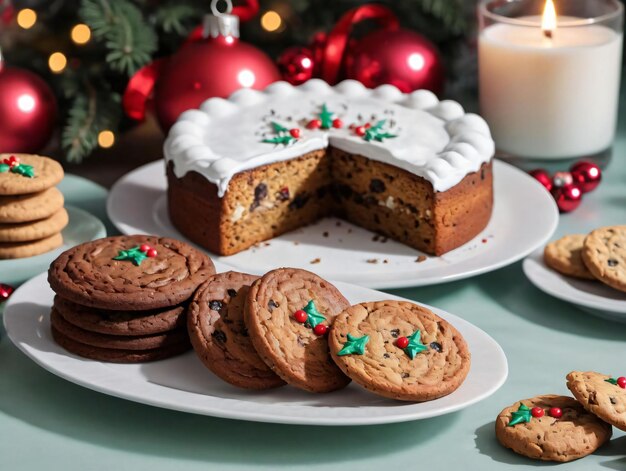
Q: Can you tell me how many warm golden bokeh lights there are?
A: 5